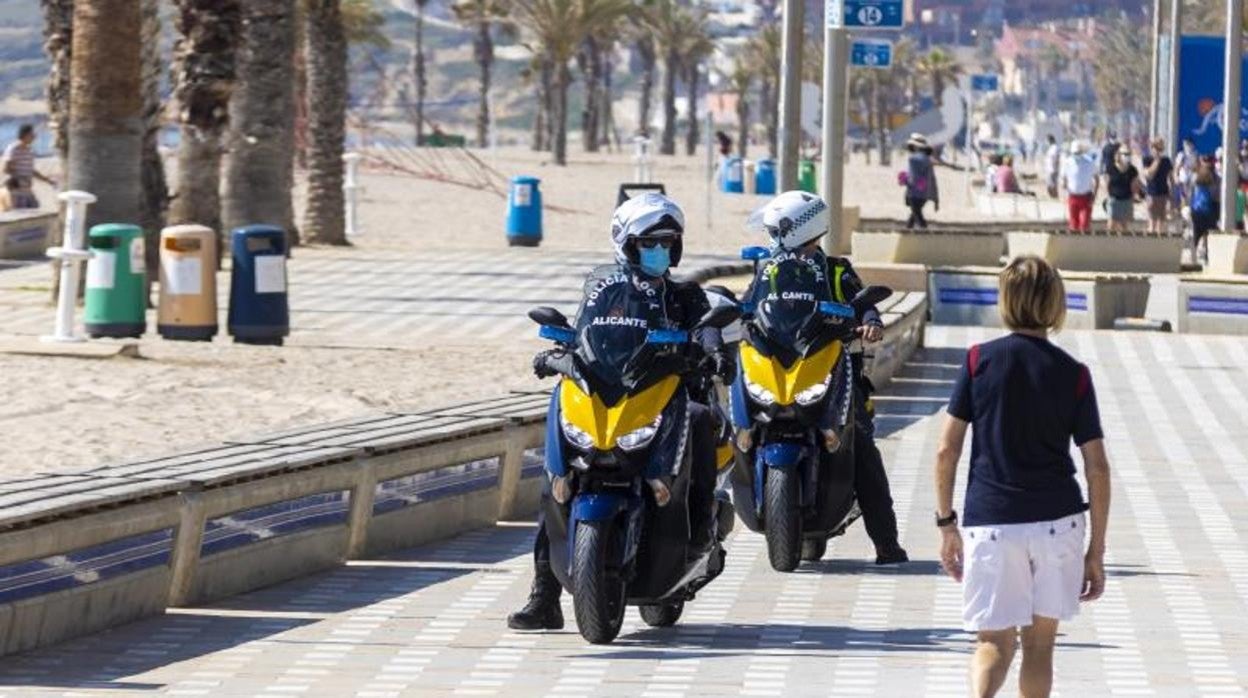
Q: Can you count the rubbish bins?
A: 7